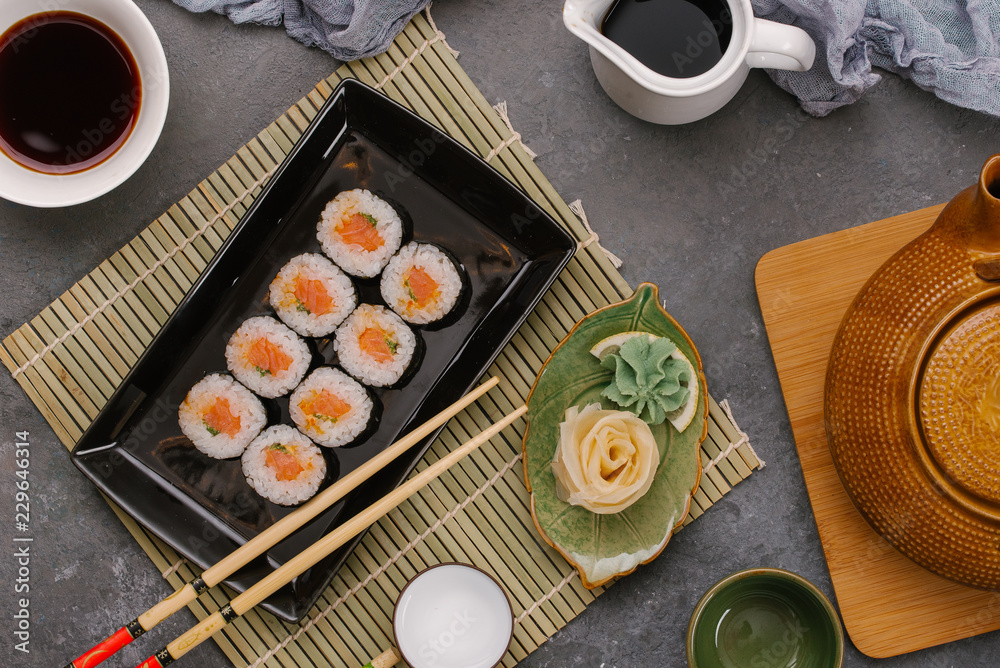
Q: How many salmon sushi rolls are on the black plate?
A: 8